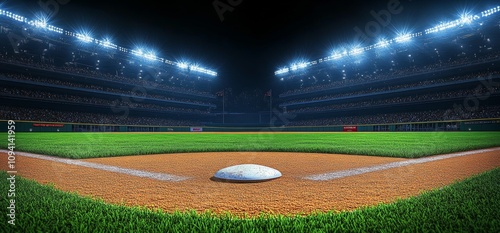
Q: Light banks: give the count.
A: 2